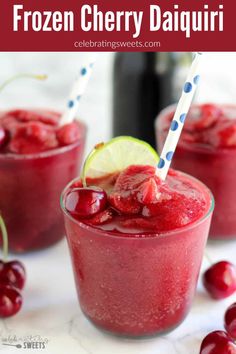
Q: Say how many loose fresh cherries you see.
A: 5